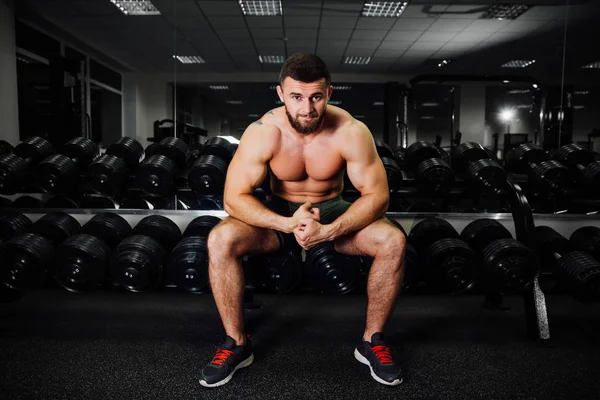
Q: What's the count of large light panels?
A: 4